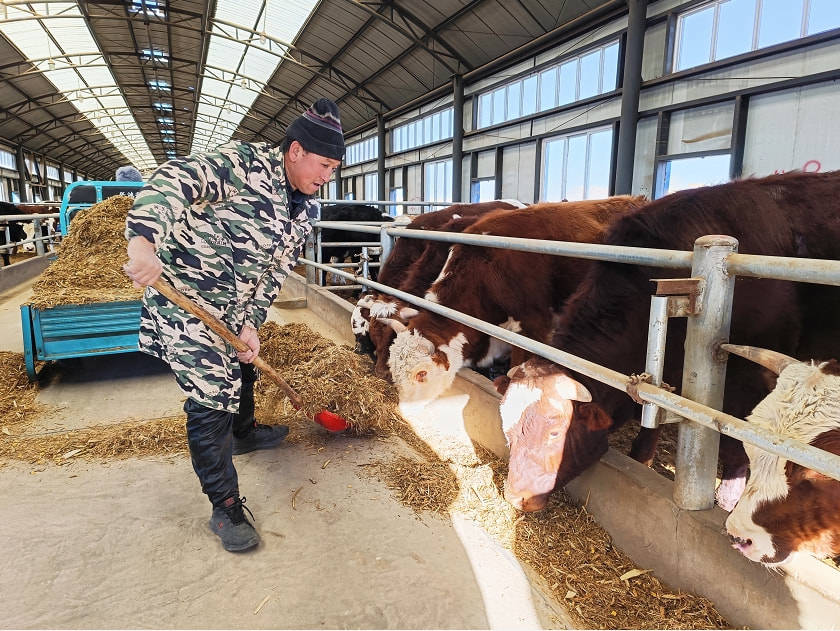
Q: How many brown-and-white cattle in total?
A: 5